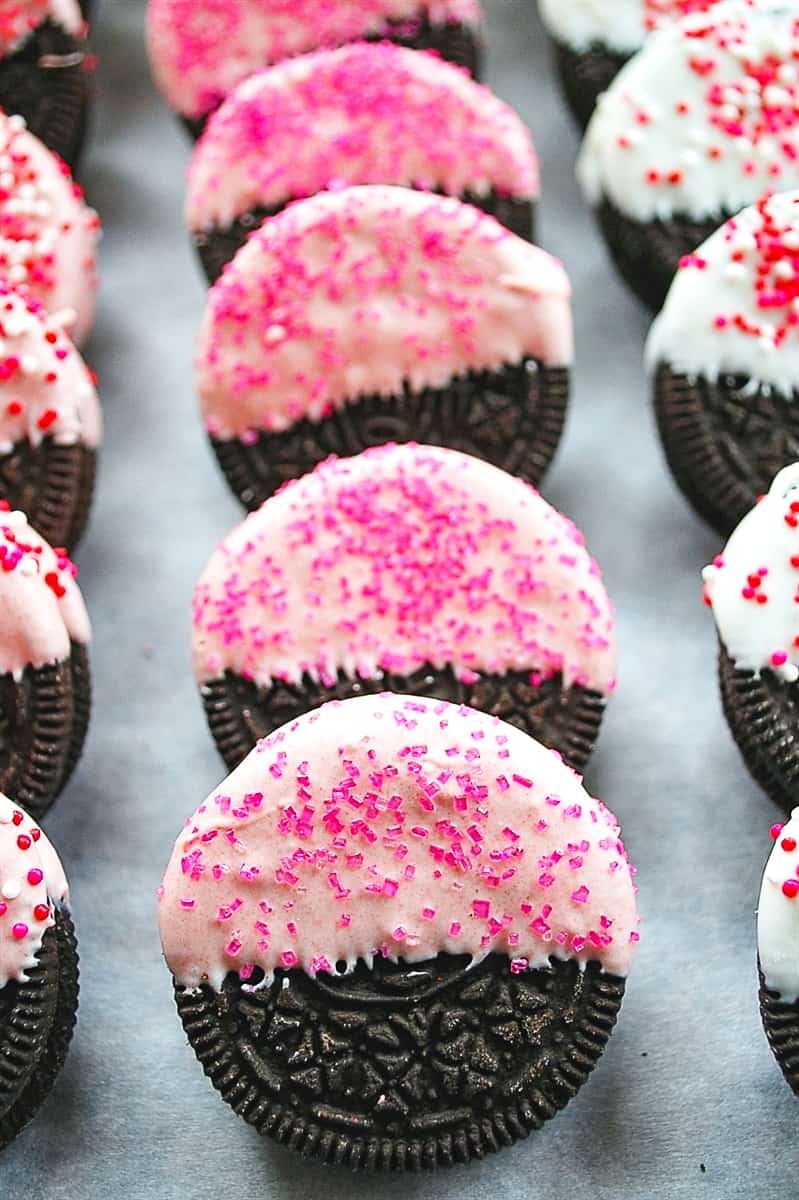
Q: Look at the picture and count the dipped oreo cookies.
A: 15